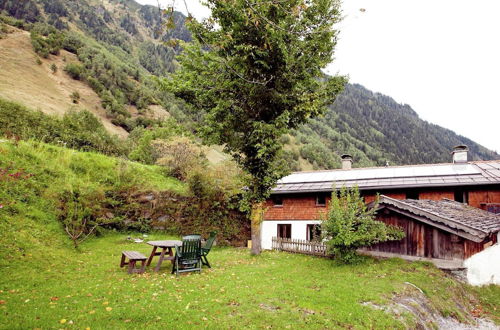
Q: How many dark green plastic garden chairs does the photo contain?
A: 2